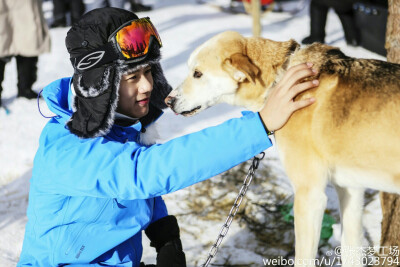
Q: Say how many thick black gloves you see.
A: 1